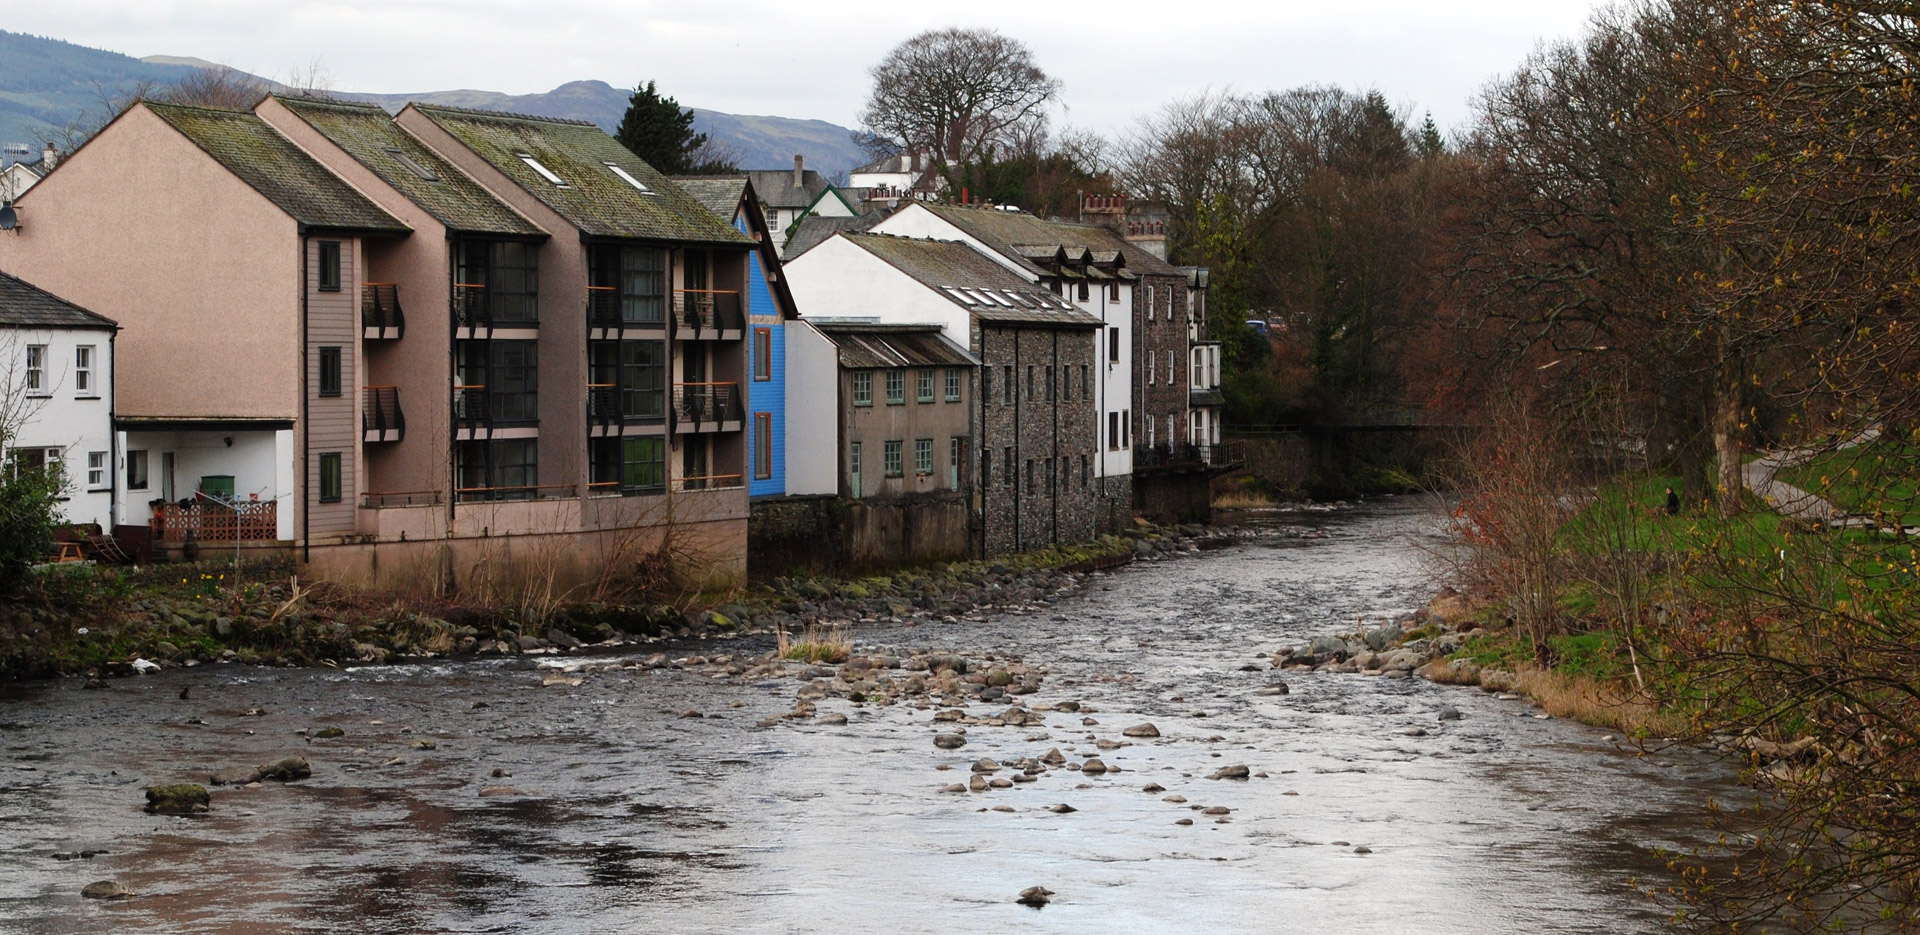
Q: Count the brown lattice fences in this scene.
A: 1